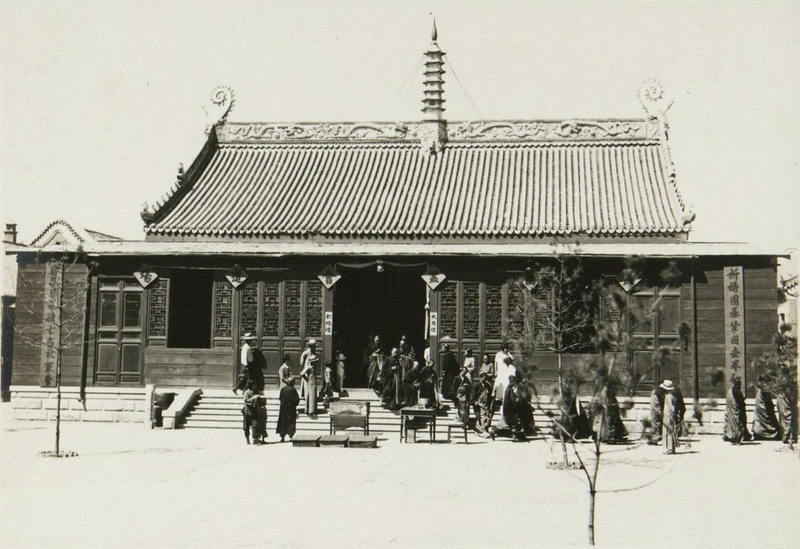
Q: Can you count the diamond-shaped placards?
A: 6